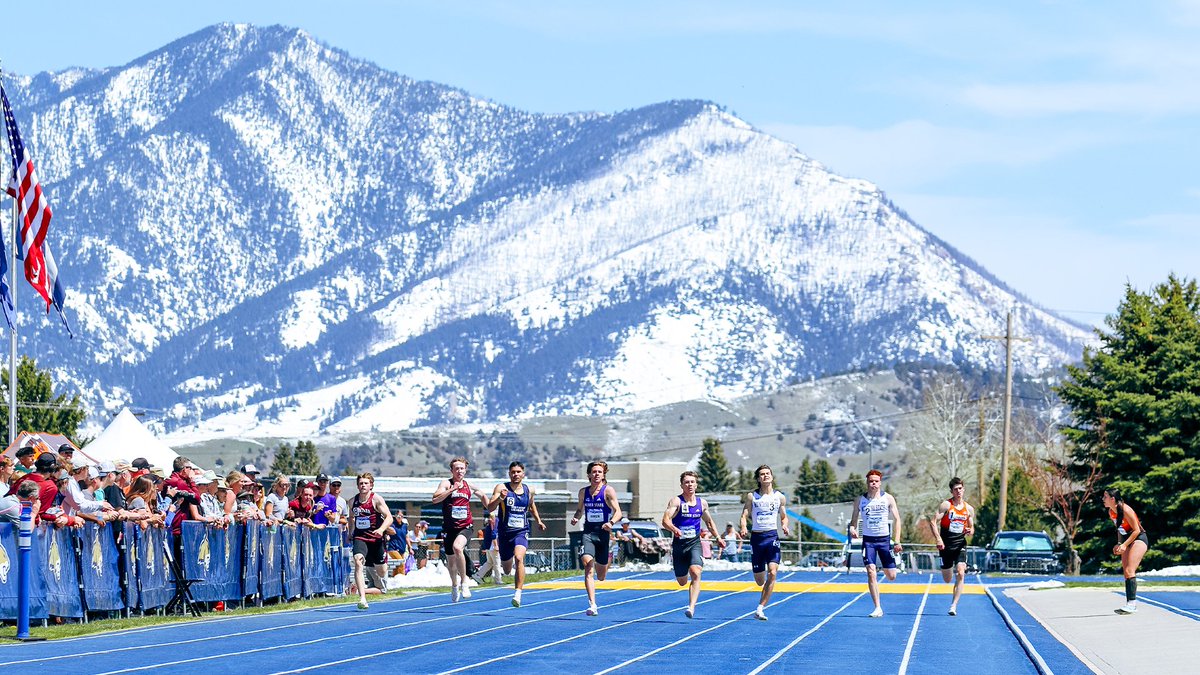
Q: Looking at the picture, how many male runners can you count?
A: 8